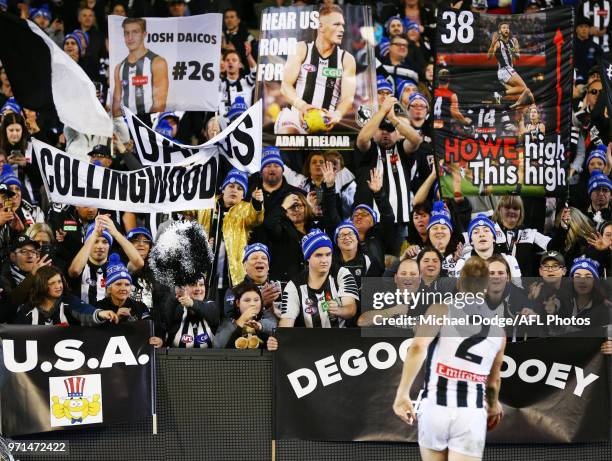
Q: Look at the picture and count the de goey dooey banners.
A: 1